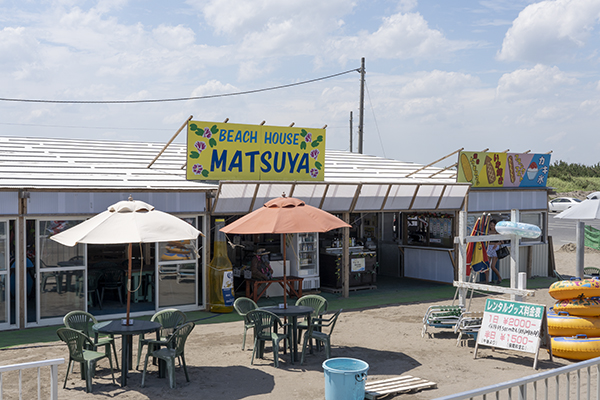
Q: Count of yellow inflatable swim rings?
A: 4